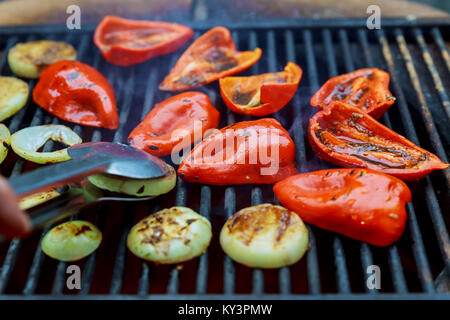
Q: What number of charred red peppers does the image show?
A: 9